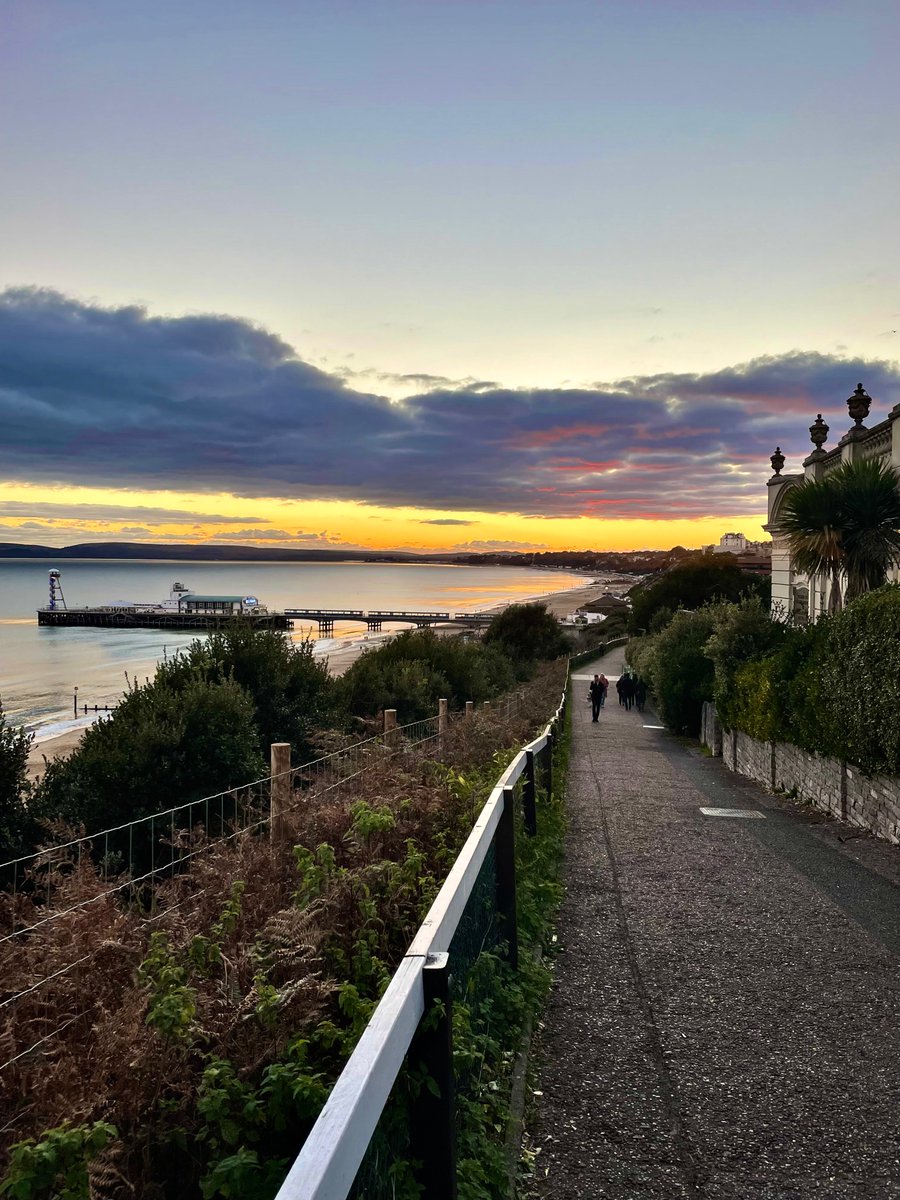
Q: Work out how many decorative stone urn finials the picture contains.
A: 3